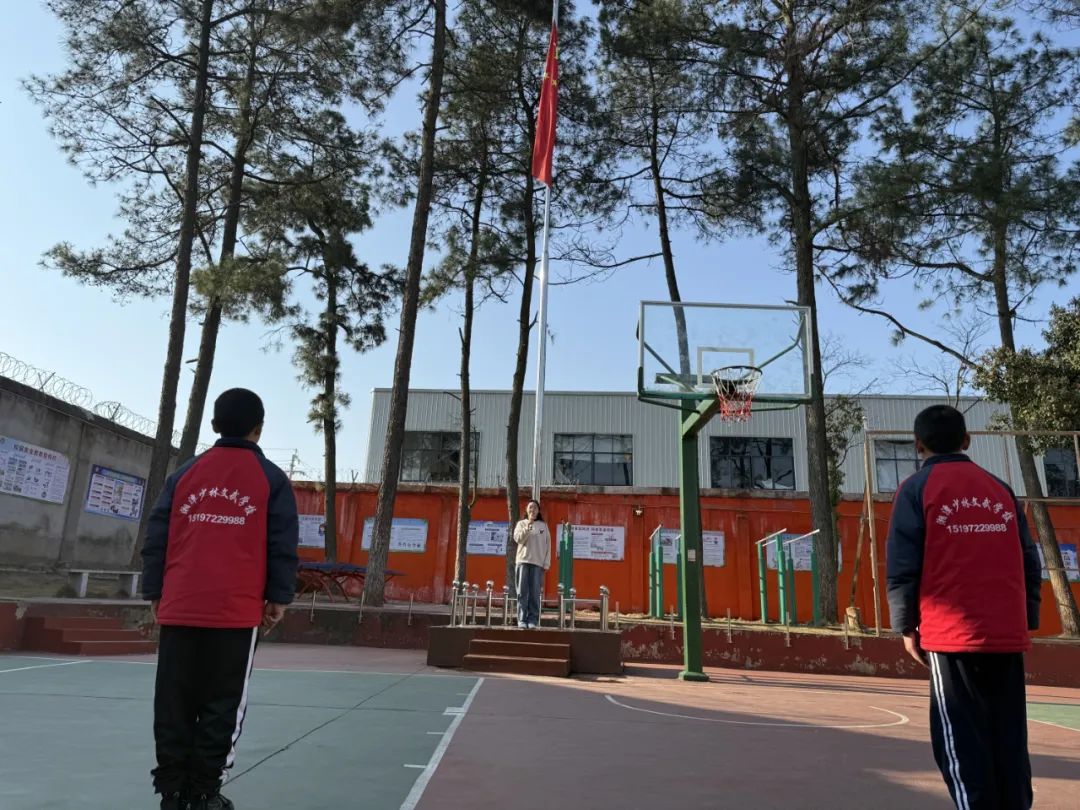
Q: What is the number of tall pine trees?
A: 9